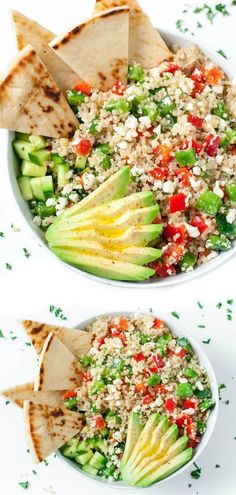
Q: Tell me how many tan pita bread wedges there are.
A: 8